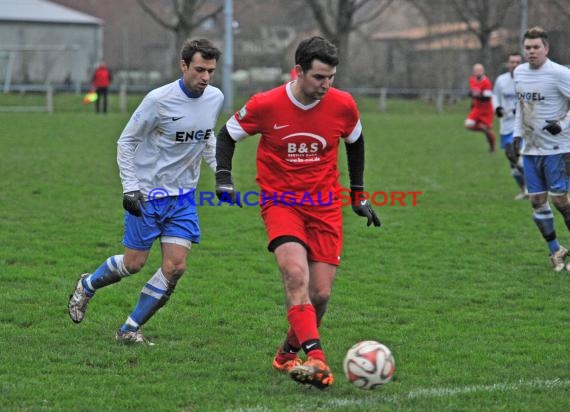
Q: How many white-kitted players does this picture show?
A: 3